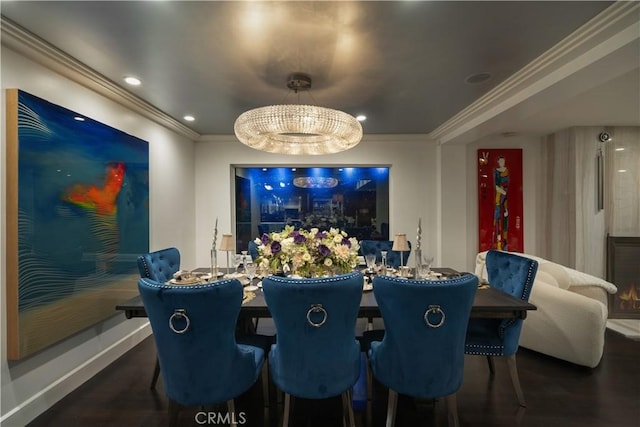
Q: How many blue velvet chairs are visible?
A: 7